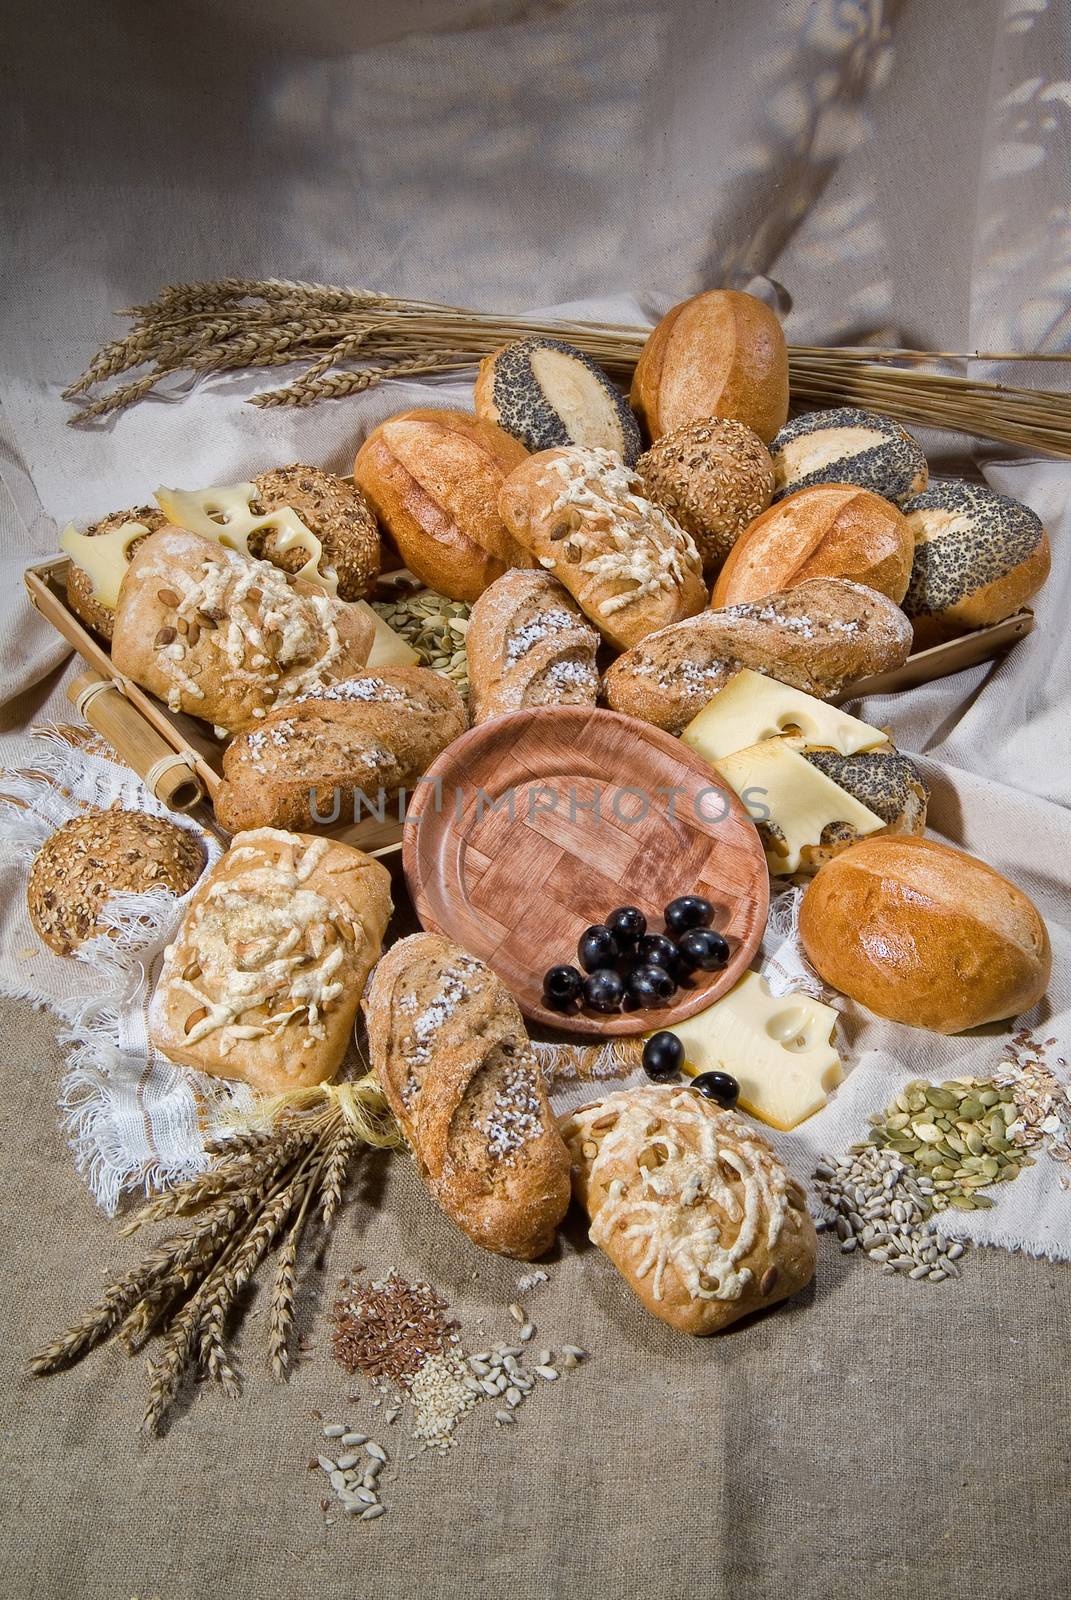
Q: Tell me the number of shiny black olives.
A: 10